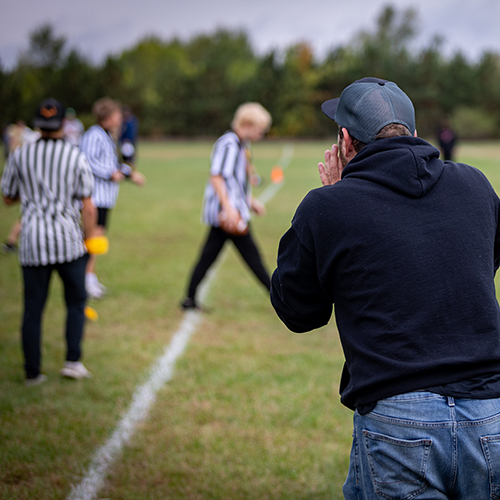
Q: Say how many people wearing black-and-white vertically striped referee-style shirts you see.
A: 3